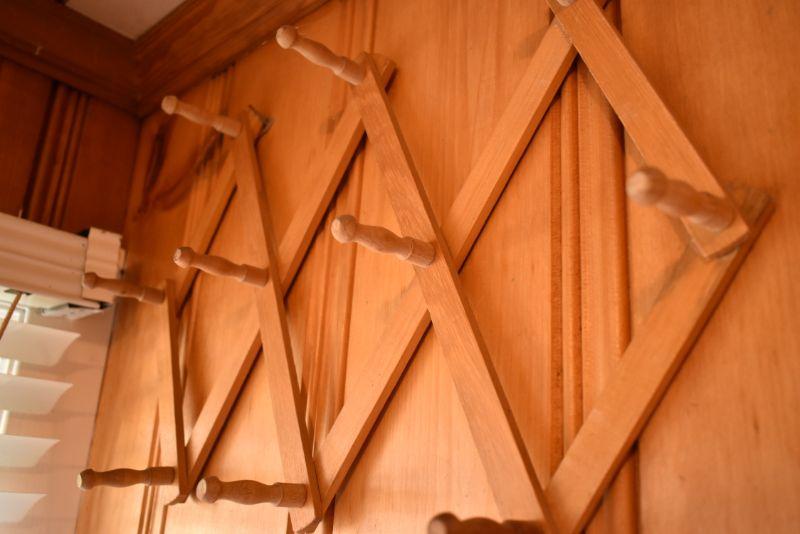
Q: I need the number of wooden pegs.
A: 9